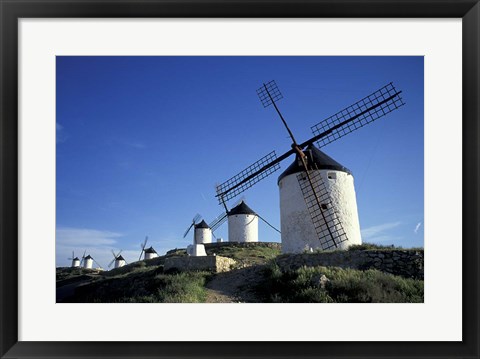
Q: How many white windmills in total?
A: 7